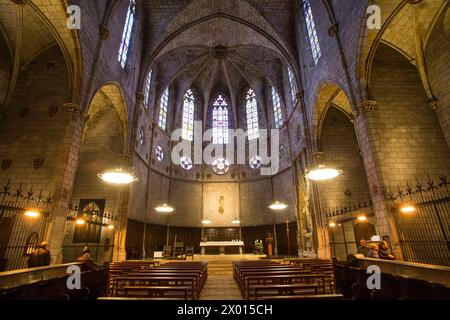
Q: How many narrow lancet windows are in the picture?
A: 9